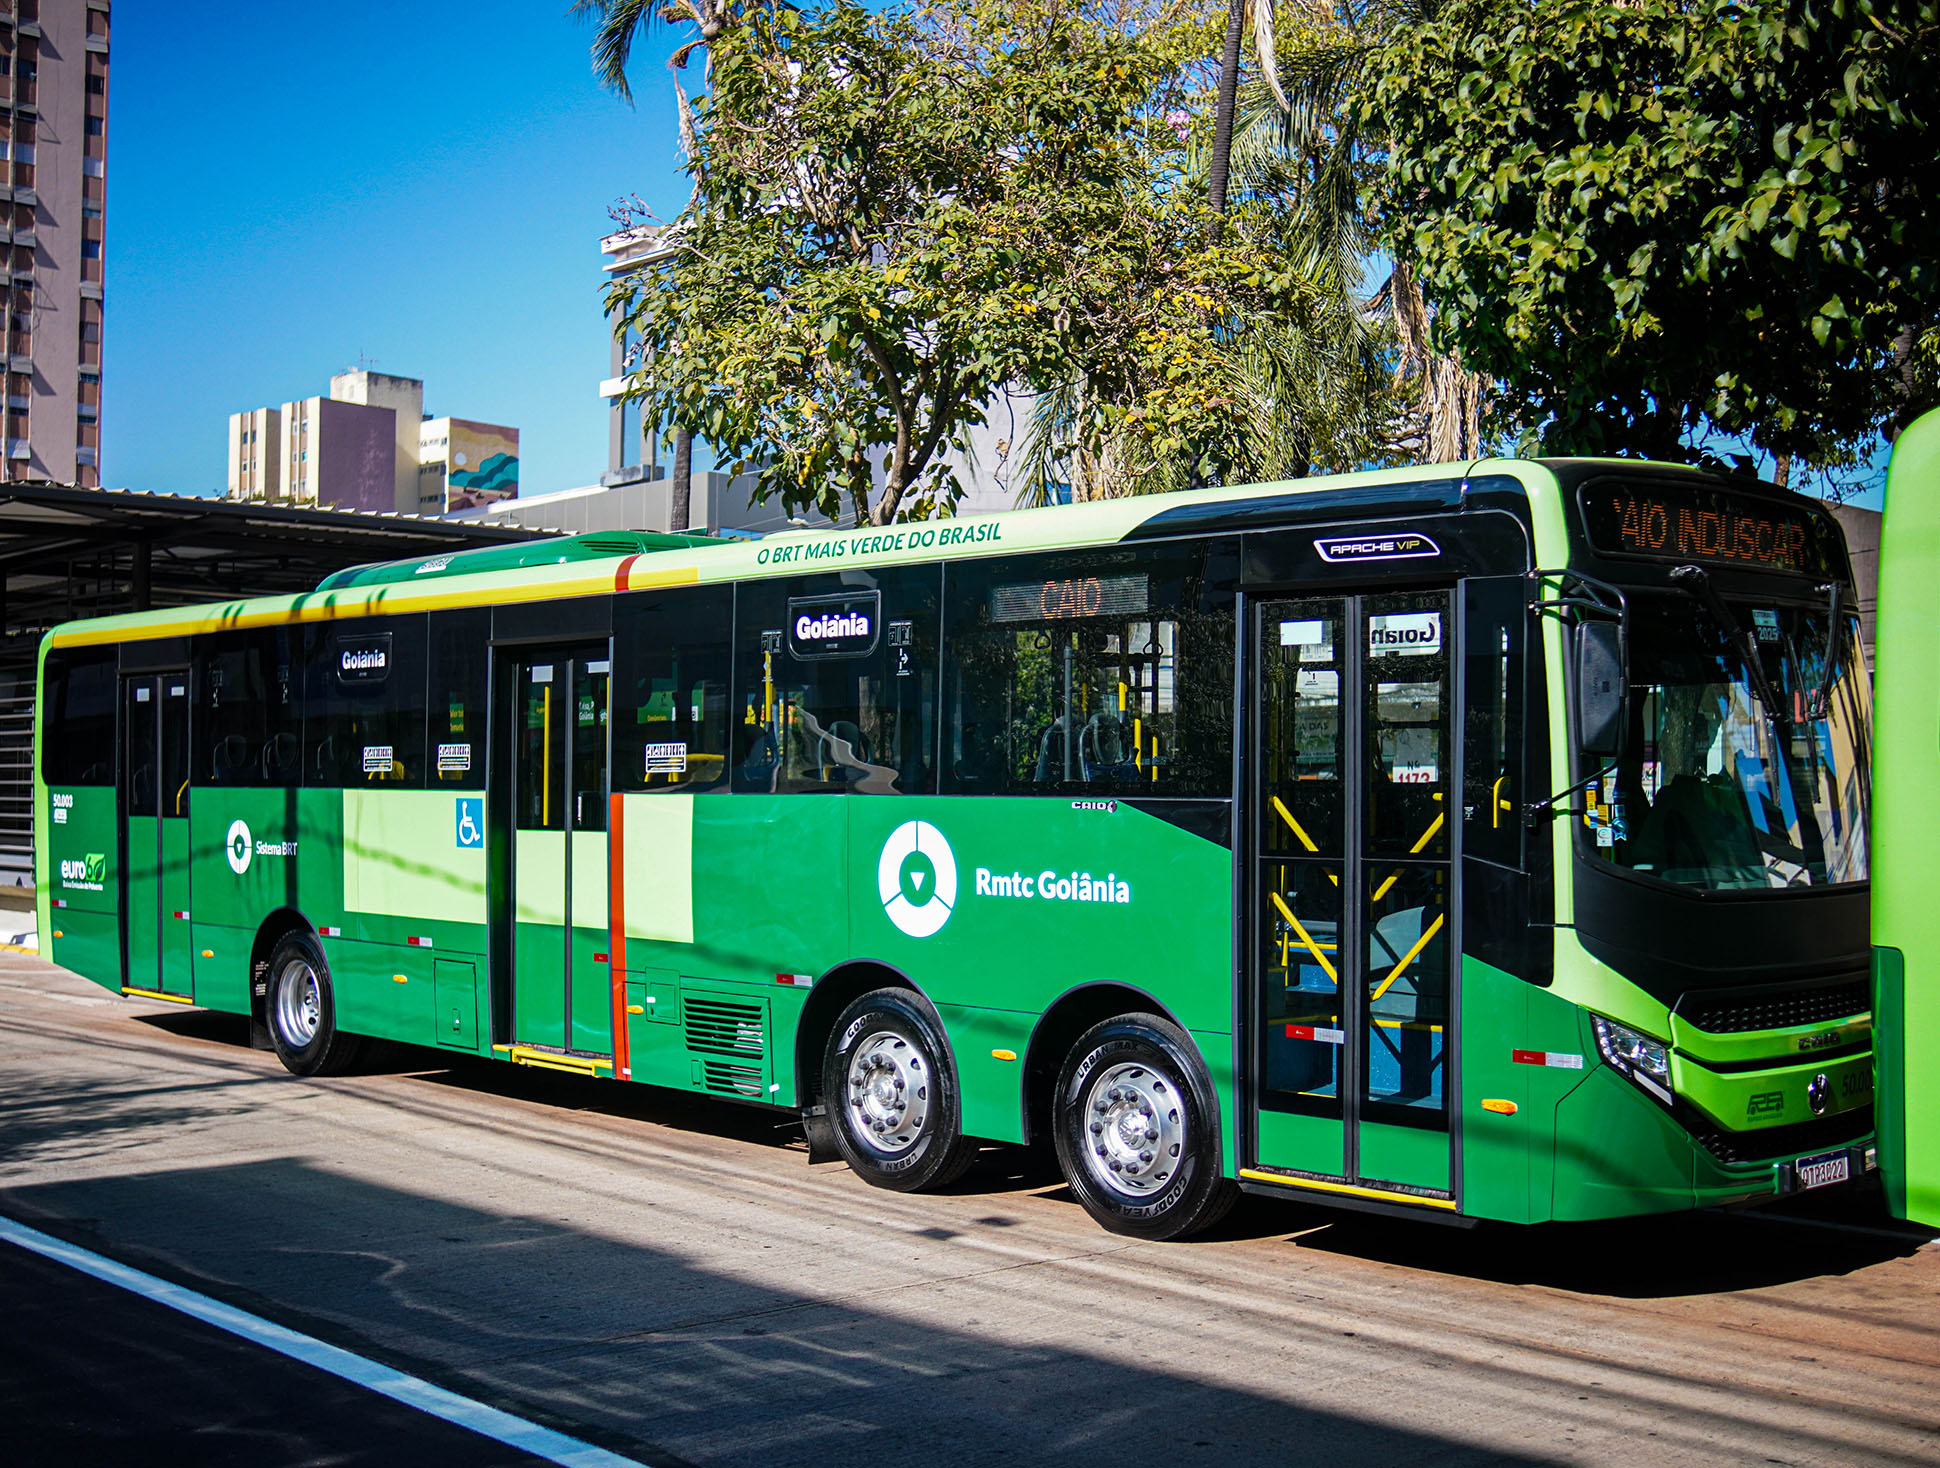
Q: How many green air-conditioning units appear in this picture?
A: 1